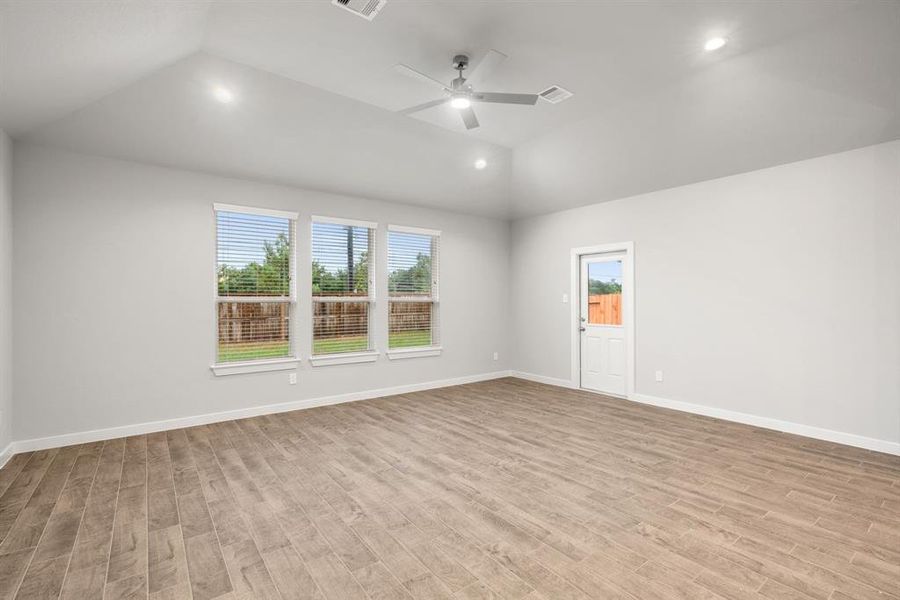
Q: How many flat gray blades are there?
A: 5